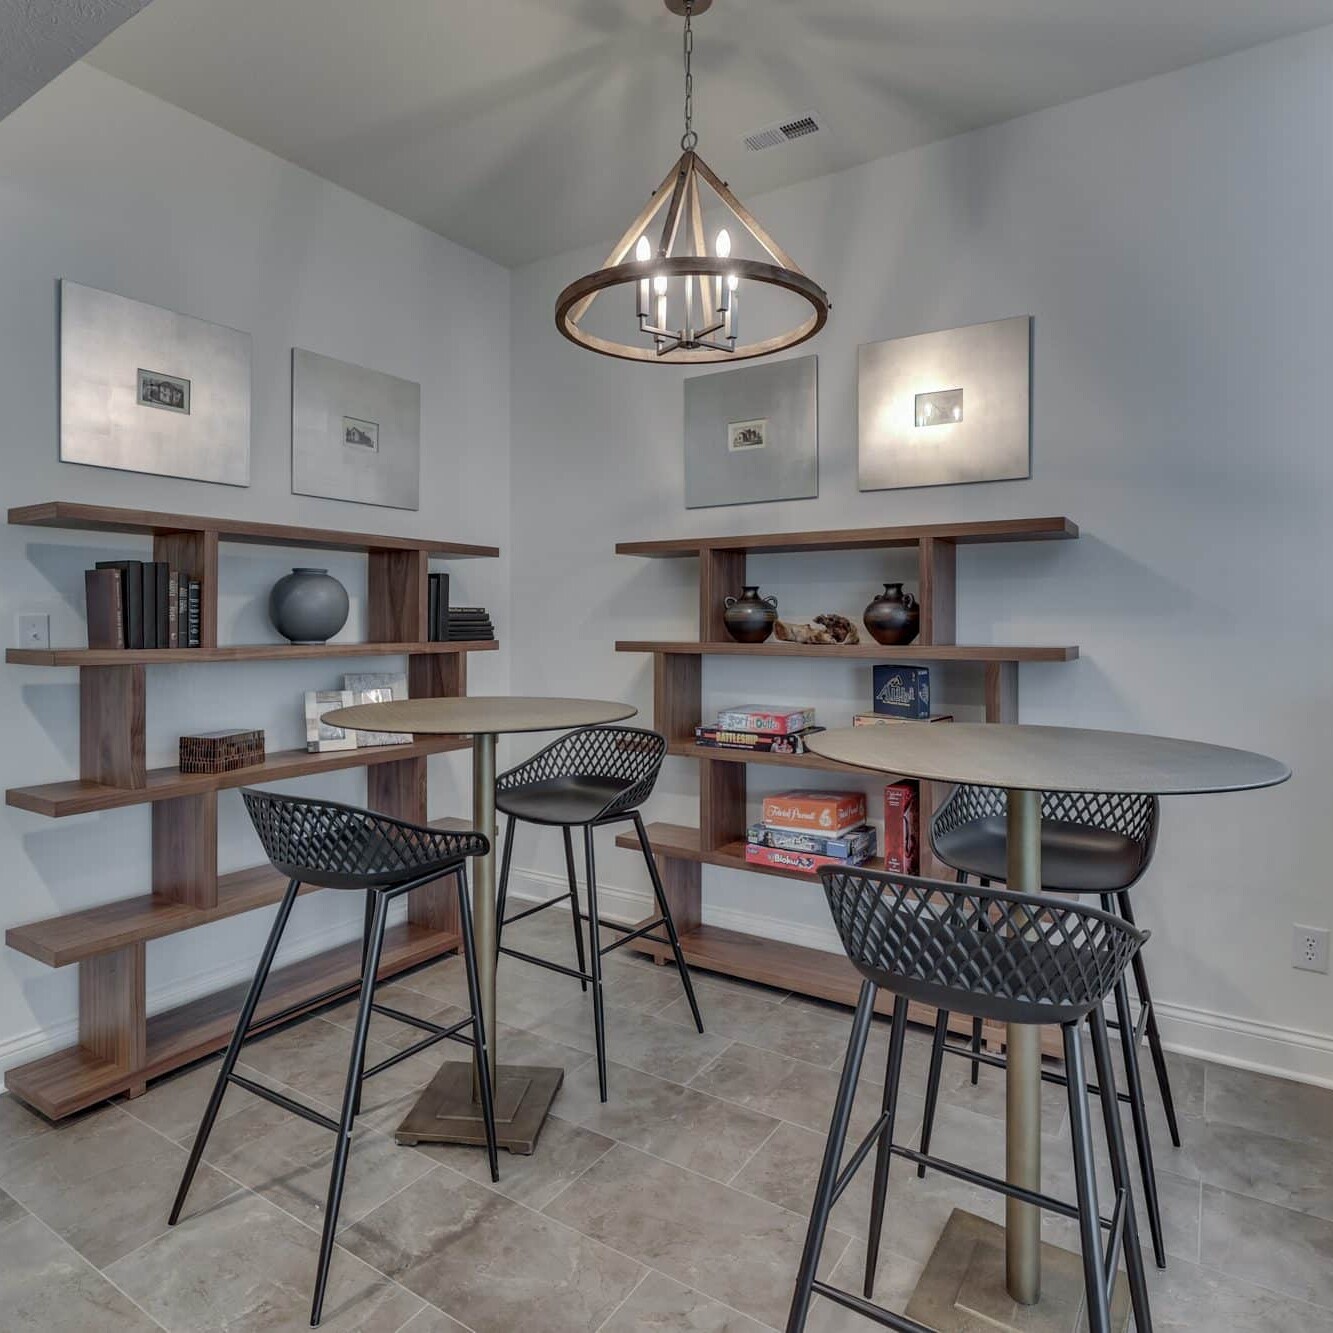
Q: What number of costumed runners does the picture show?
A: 0